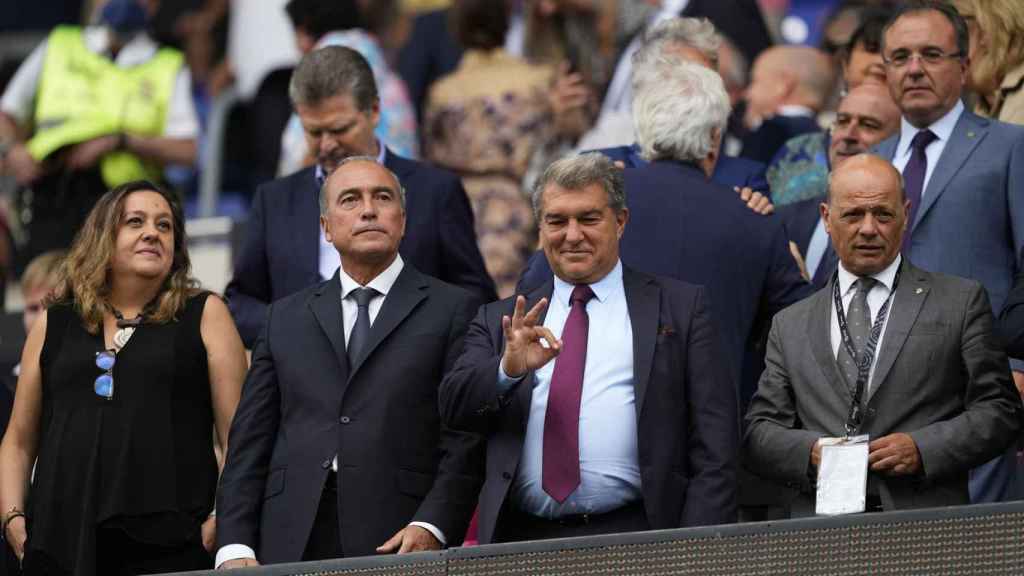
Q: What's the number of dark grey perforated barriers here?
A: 1